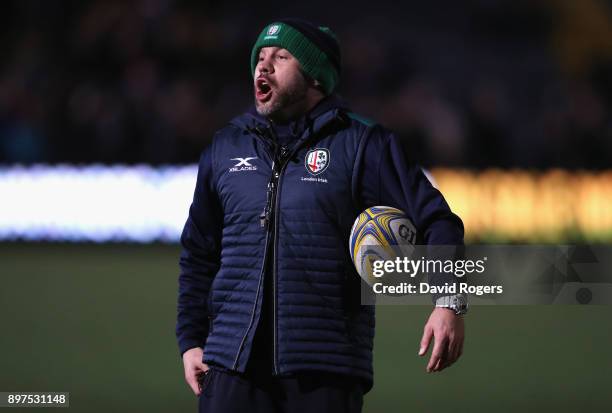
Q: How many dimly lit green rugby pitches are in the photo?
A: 1